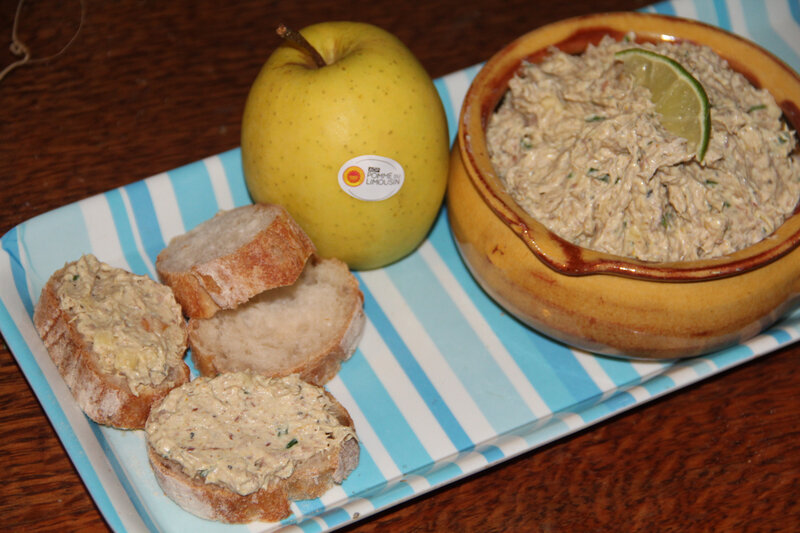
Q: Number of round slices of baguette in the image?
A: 4